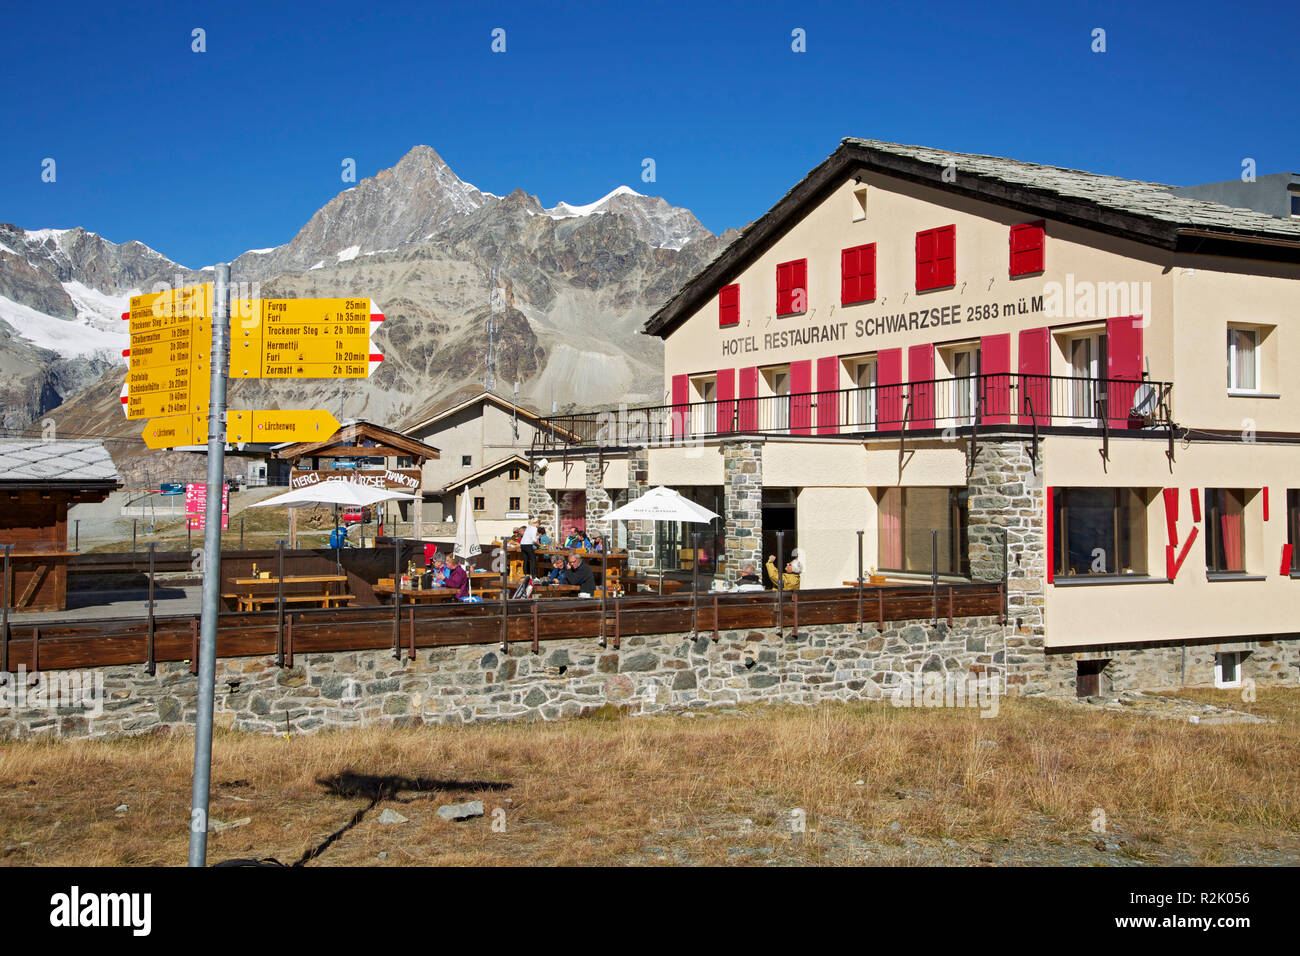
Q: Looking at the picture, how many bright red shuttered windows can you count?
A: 5